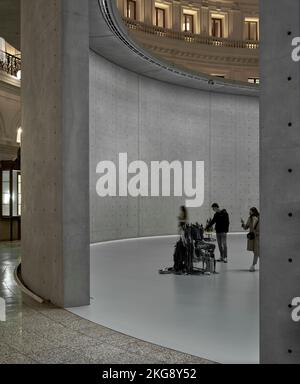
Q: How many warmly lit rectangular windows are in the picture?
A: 5